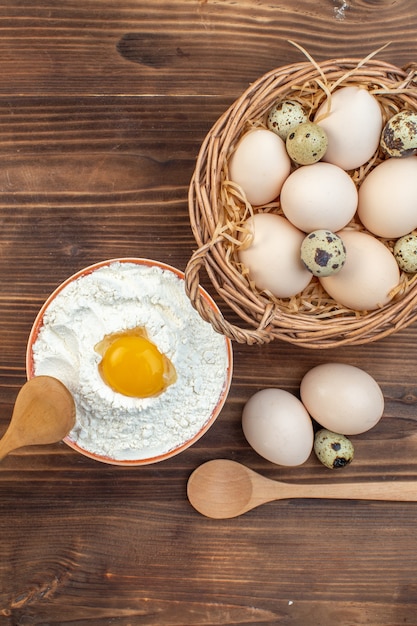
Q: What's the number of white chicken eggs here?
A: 8